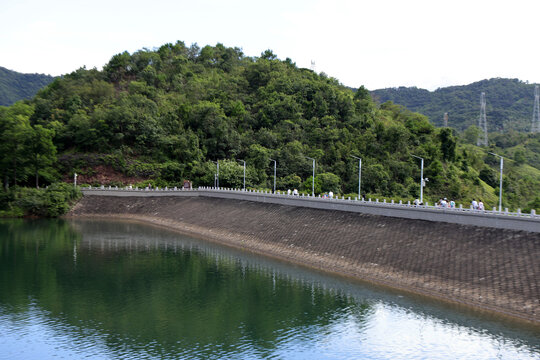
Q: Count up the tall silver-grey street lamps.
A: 7